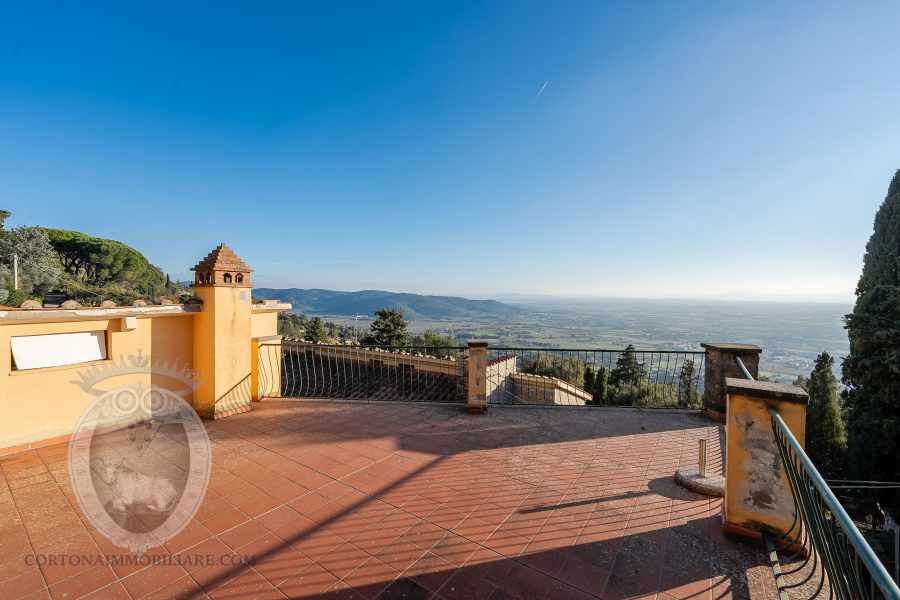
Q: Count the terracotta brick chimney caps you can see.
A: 1